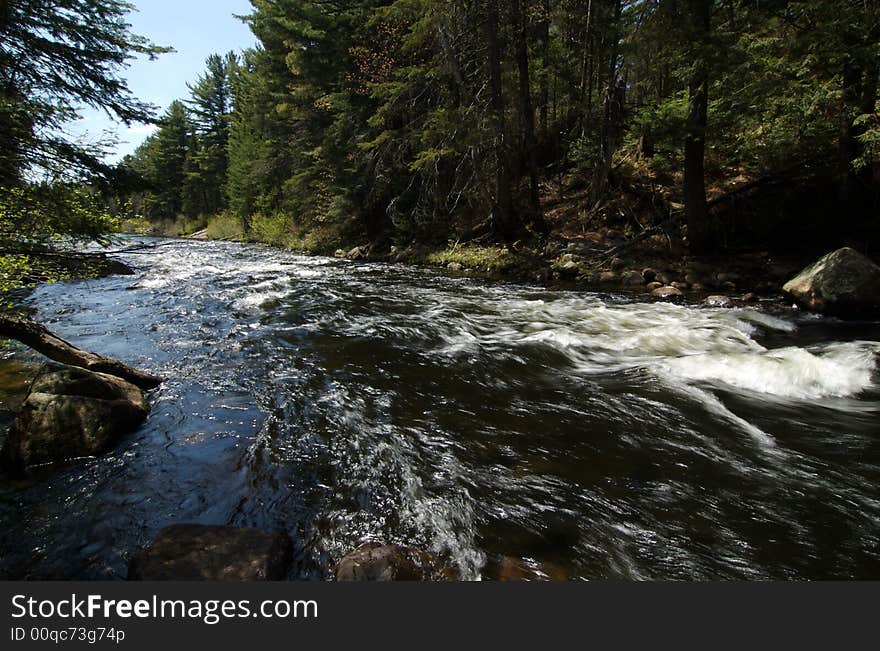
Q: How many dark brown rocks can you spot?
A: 3